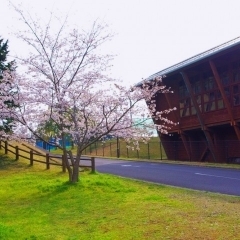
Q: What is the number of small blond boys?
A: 0